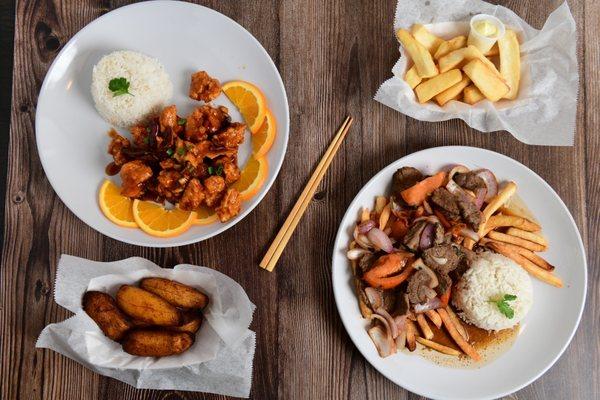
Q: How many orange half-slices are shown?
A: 6